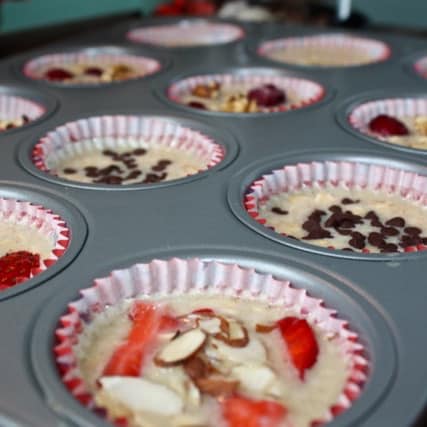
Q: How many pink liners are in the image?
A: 11